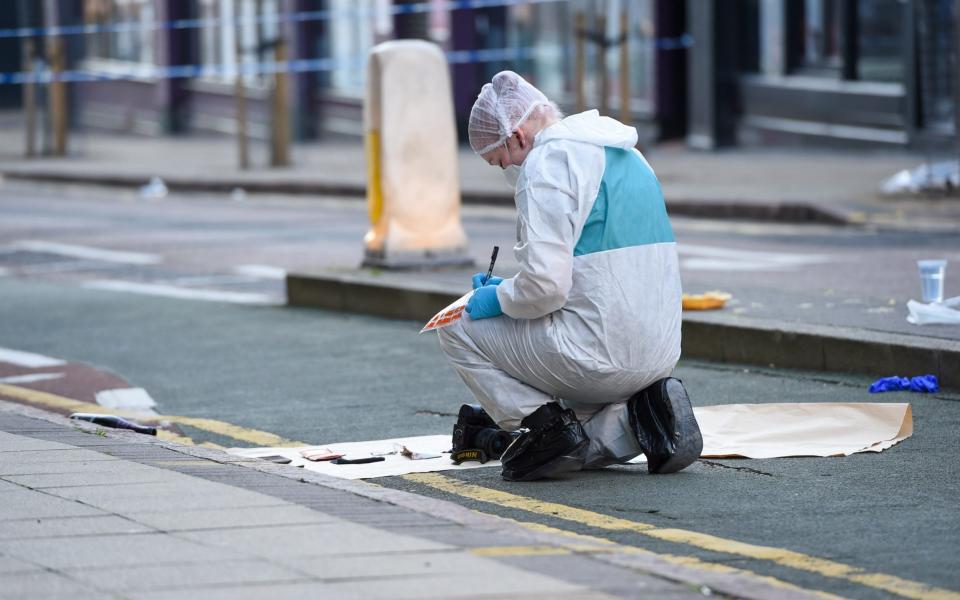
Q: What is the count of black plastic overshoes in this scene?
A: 2